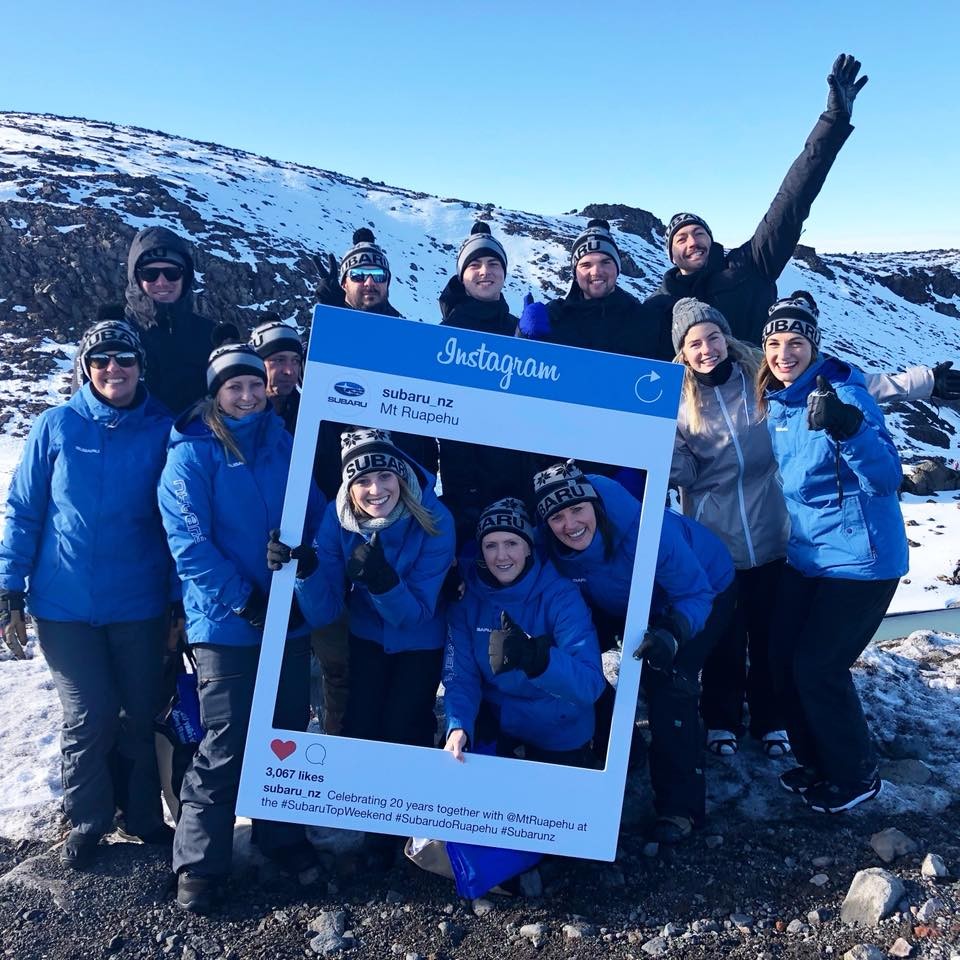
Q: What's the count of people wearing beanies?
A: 13